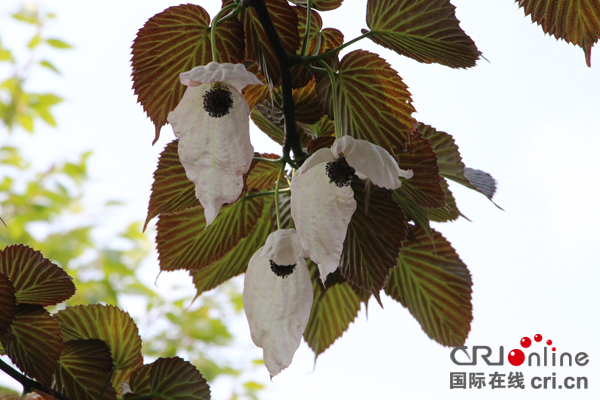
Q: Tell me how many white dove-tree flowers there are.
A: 3